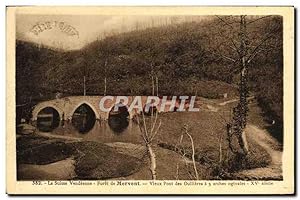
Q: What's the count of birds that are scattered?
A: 0